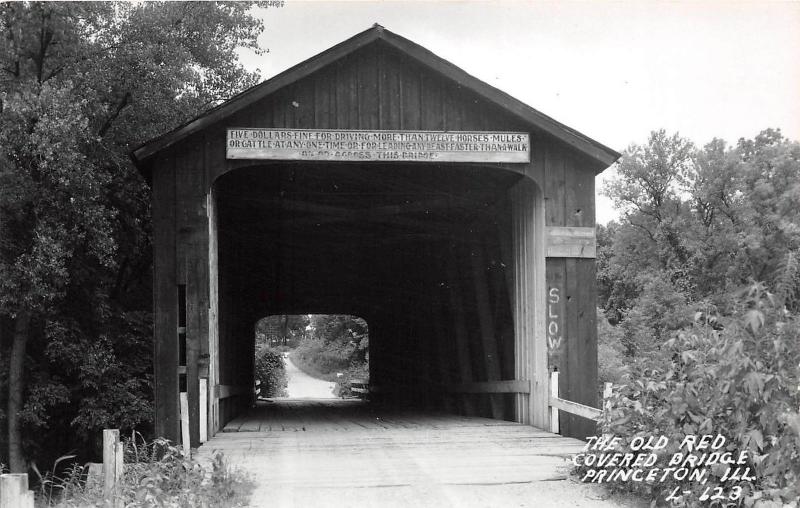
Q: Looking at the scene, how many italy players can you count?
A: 0